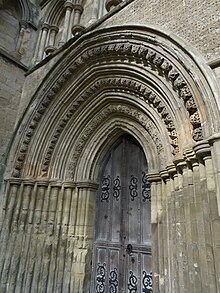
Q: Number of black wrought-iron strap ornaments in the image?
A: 8